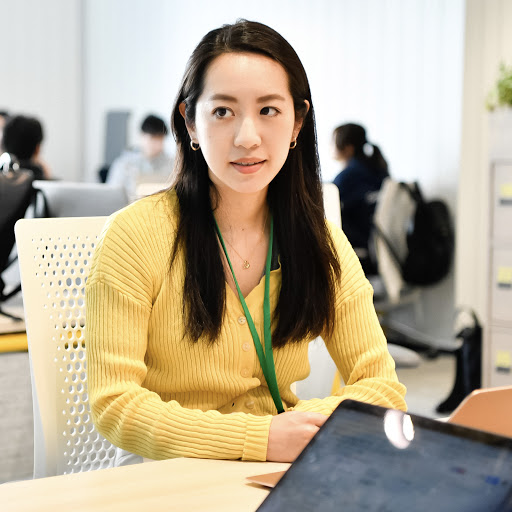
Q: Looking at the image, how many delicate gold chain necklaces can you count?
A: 1